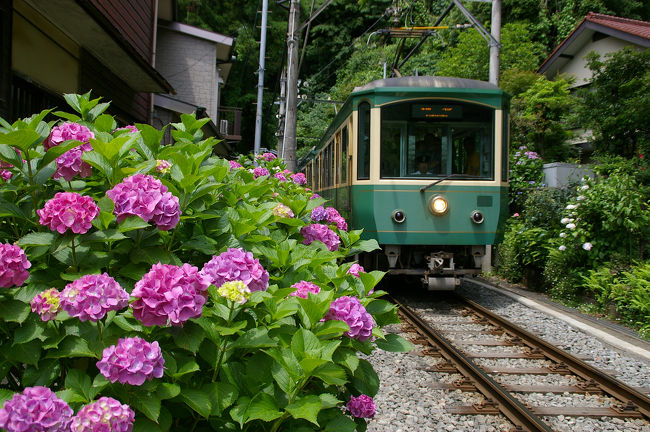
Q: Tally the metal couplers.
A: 1